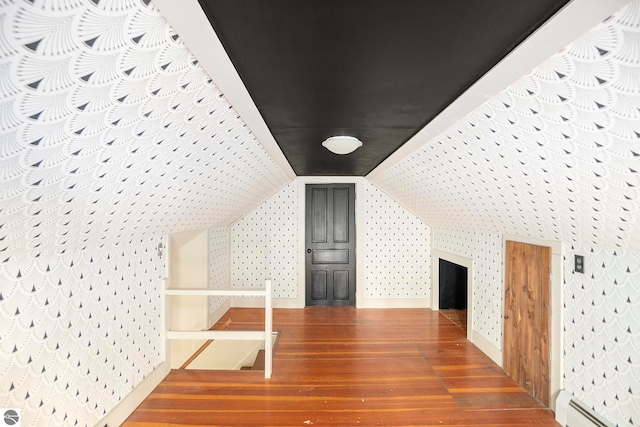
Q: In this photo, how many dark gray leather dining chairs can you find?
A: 0